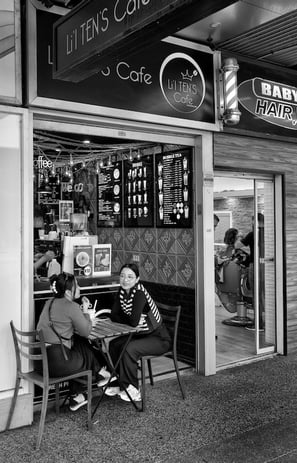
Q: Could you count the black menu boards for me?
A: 3